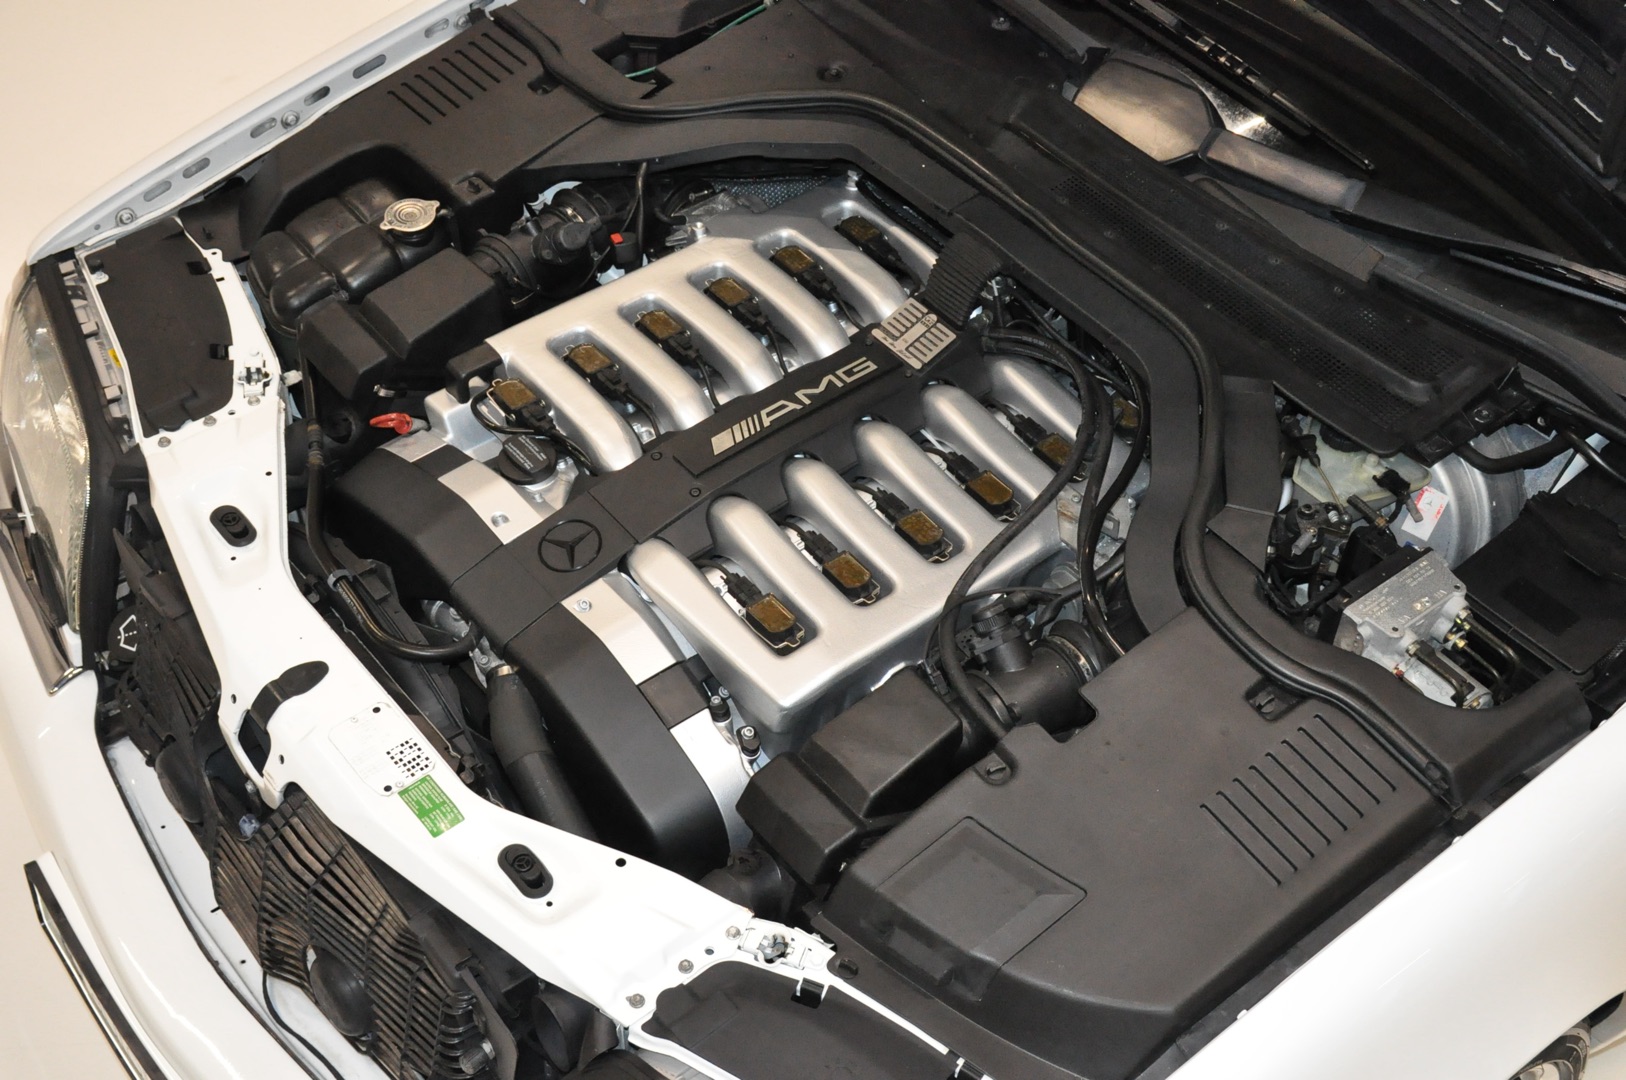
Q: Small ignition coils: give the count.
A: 12